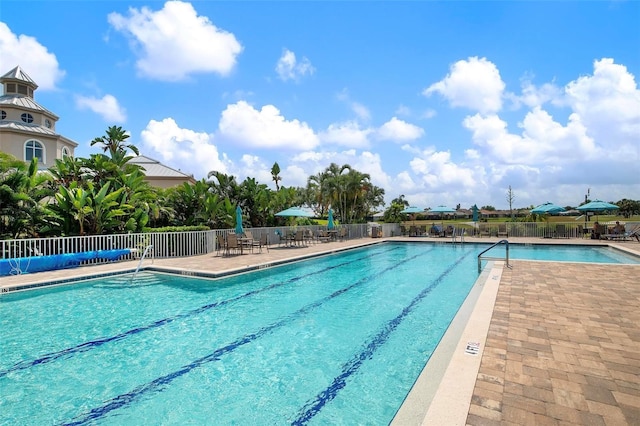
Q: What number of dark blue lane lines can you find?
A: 3